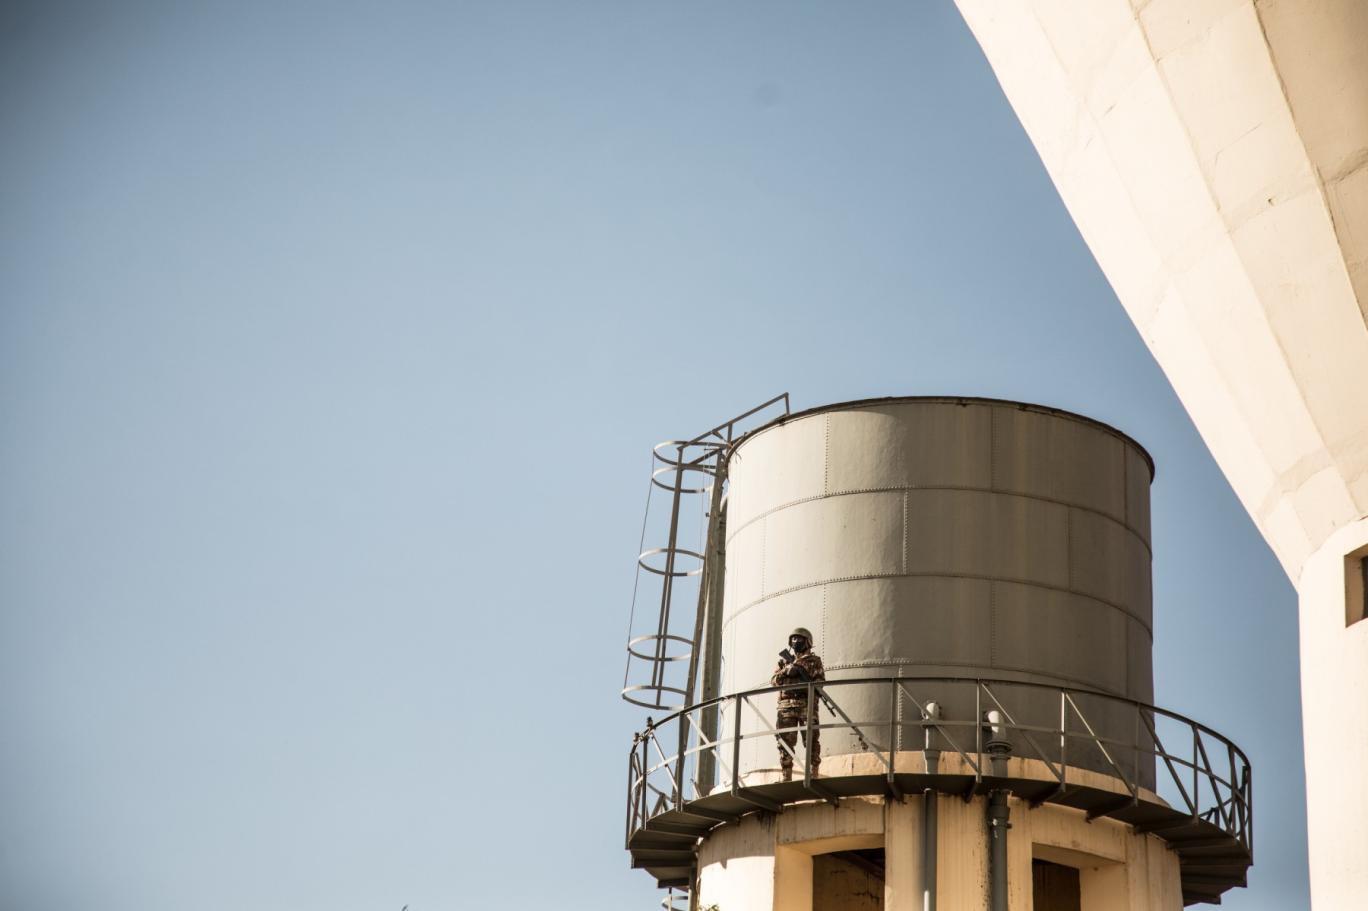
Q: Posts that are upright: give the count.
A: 12